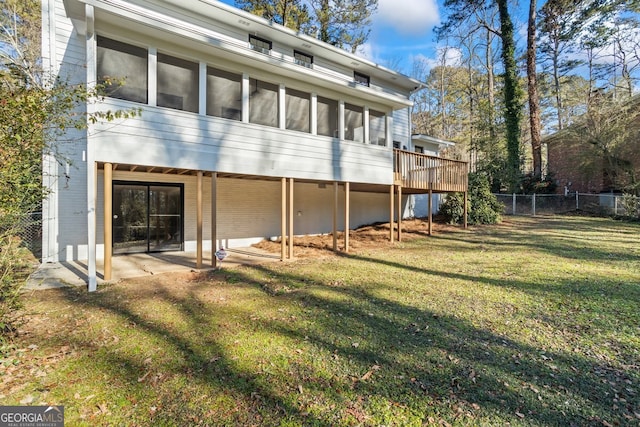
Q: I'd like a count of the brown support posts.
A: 11